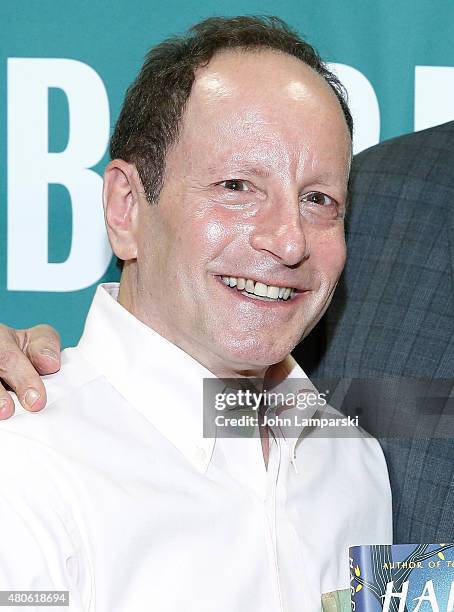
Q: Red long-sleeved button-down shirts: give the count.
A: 0